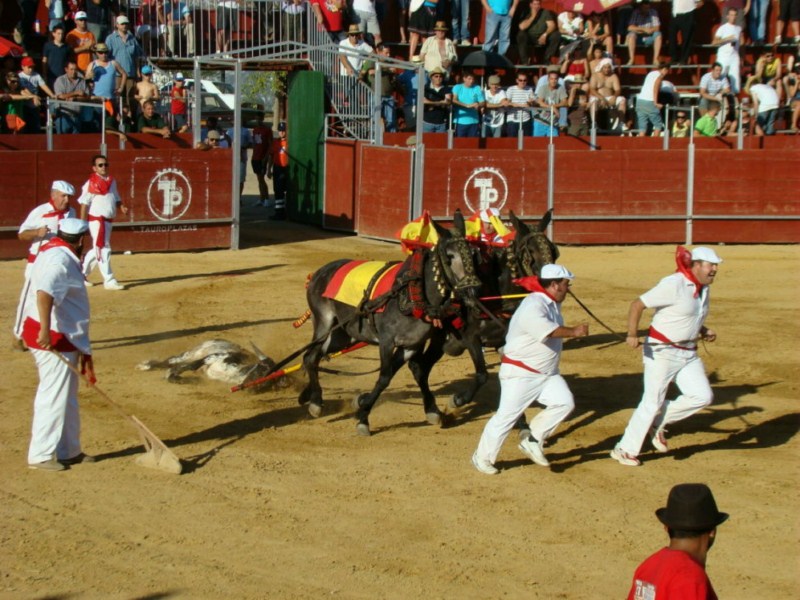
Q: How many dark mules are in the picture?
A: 2